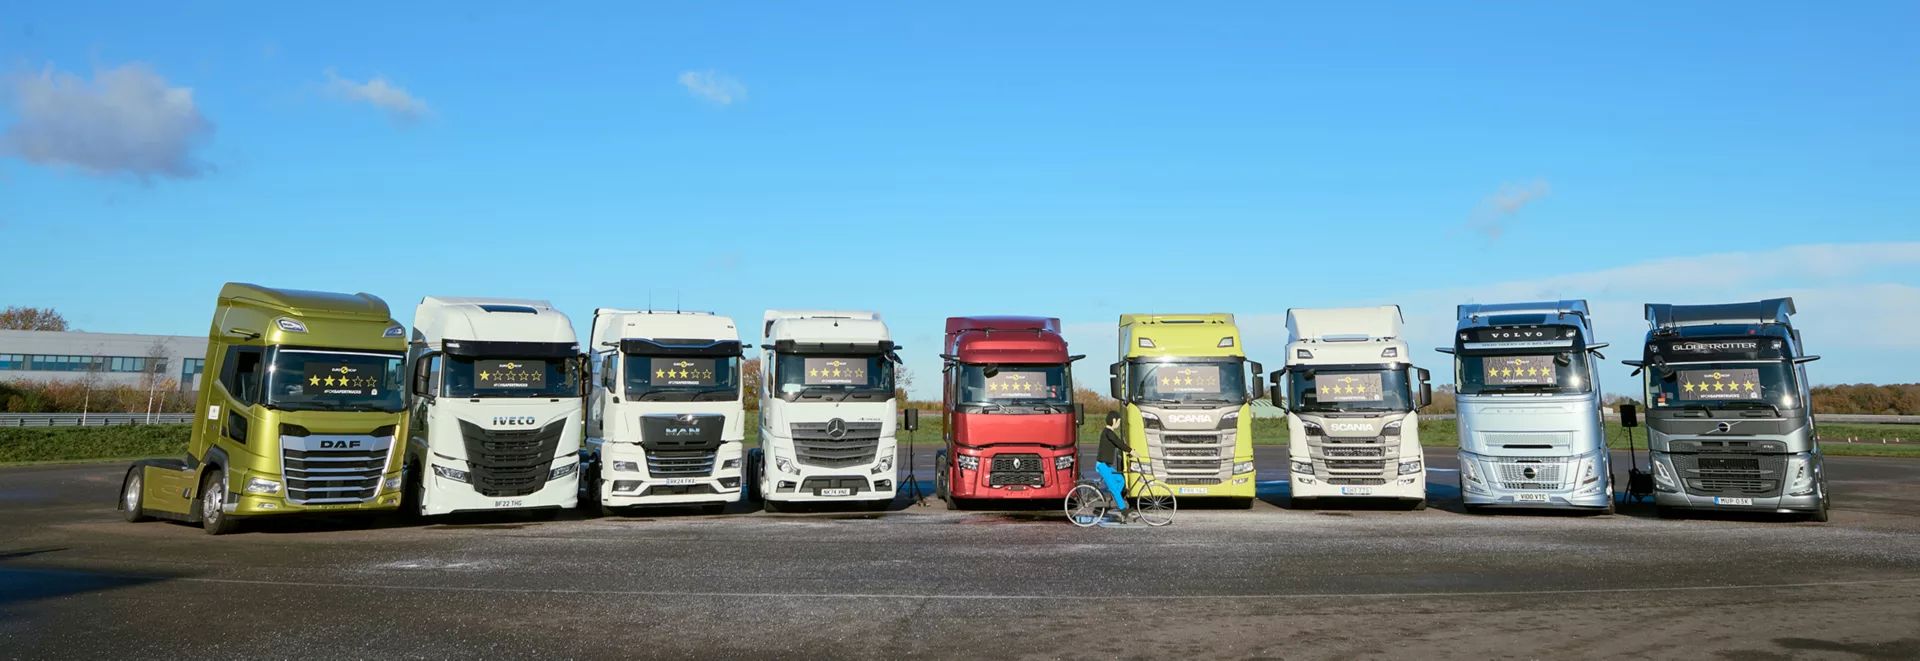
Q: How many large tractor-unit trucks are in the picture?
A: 9